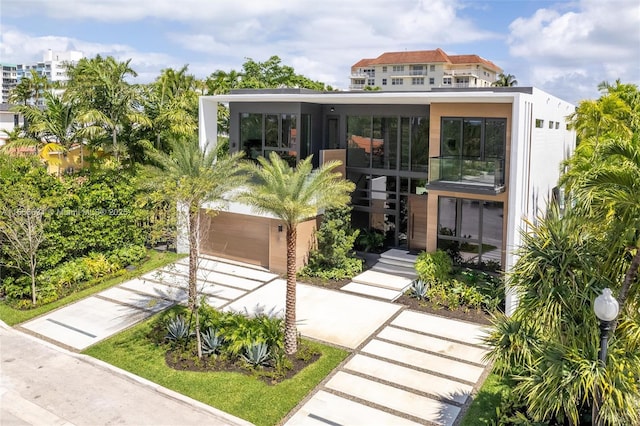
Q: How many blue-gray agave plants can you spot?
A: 4